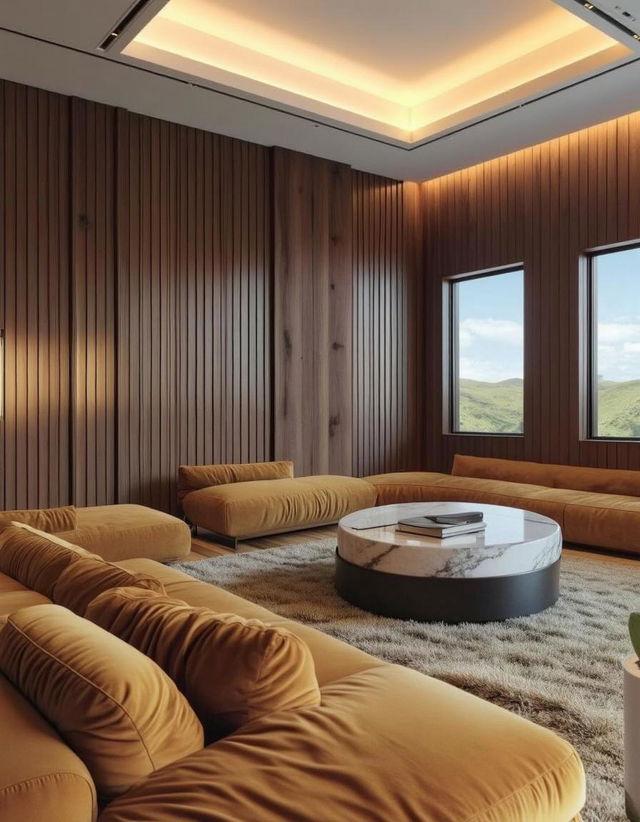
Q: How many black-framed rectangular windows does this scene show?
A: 2